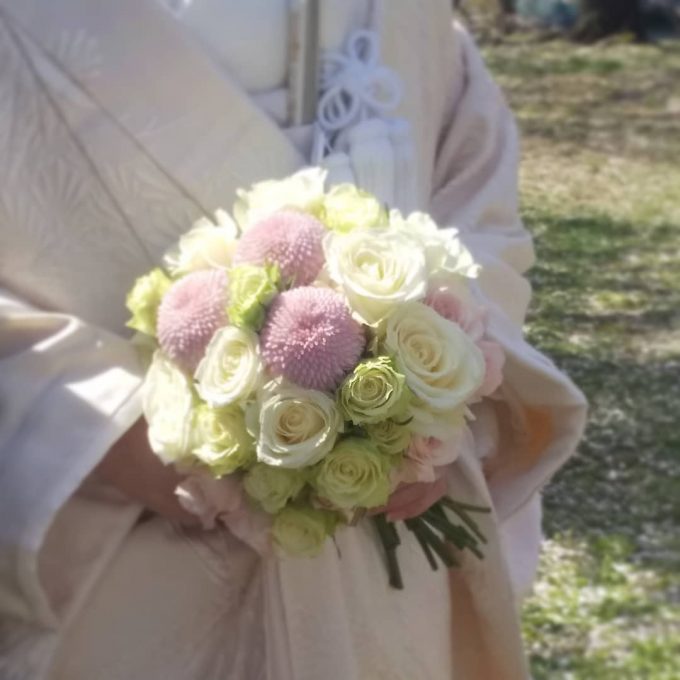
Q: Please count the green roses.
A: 9